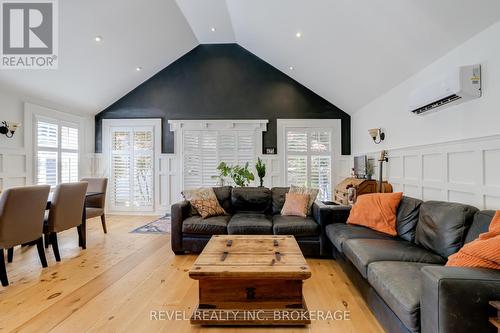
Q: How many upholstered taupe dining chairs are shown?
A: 3